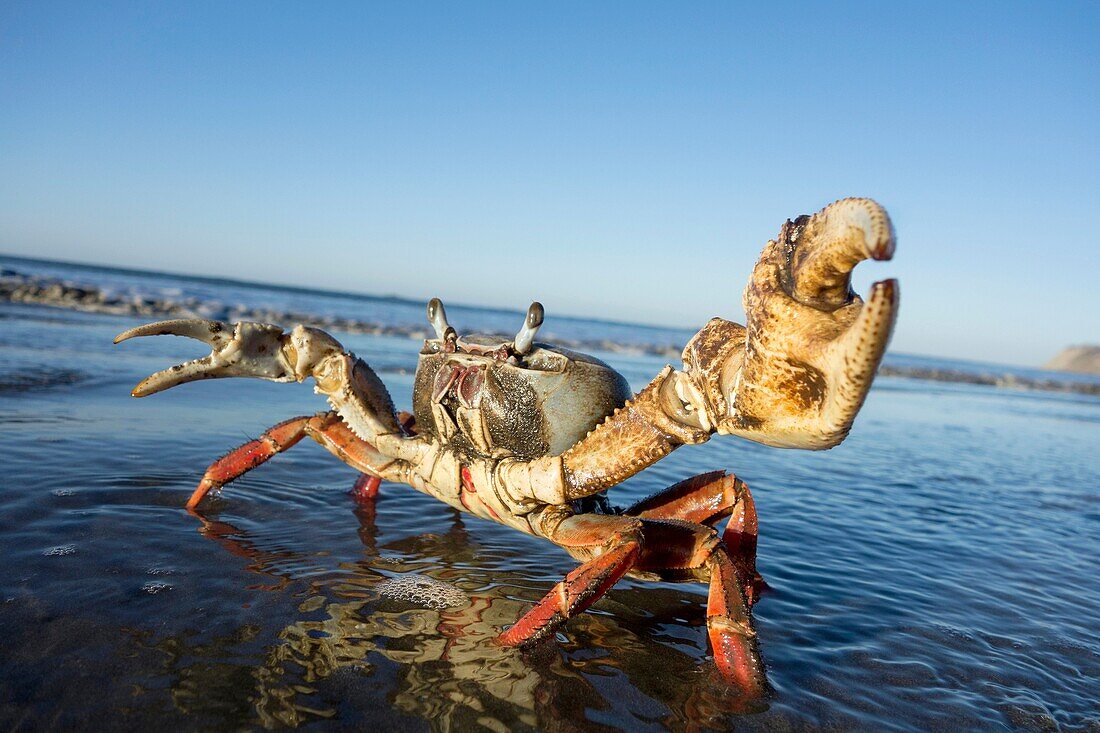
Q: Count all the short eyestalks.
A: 2